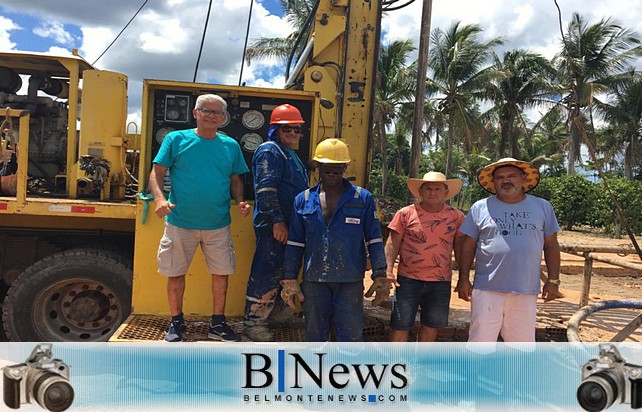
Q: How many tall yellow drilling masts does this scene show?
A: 1